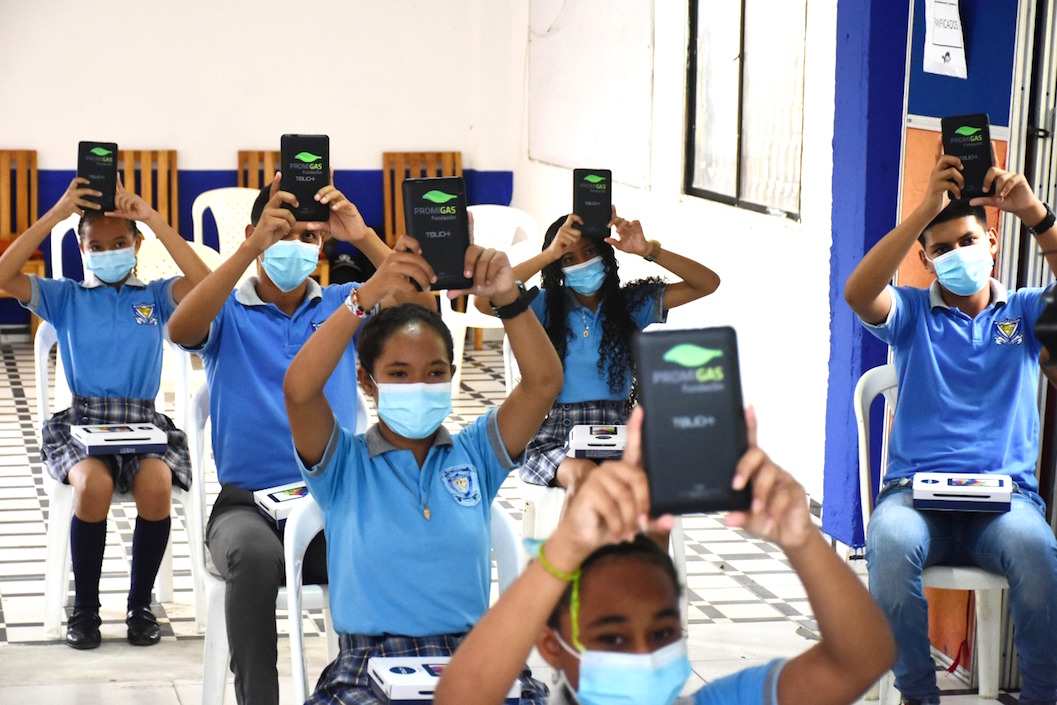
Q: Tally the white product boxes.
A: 5